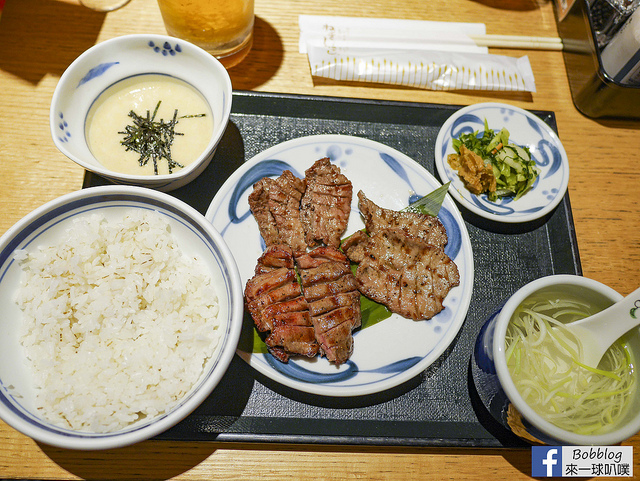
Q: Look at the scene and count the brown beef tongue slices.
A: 6